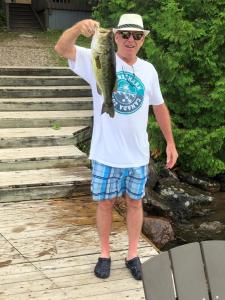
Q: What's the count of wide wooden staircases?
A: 1